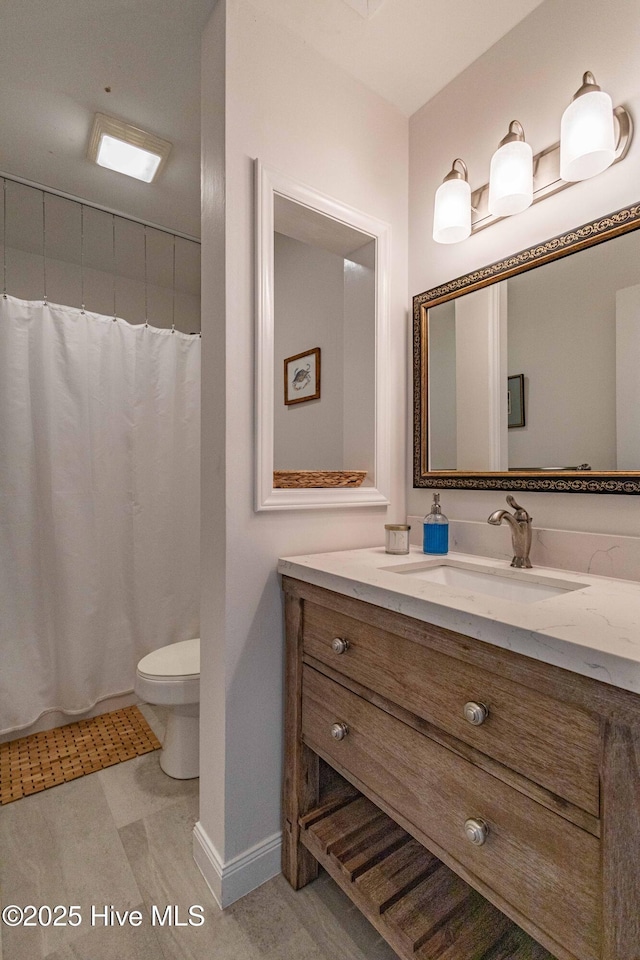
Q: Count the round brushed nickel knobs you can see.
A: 4